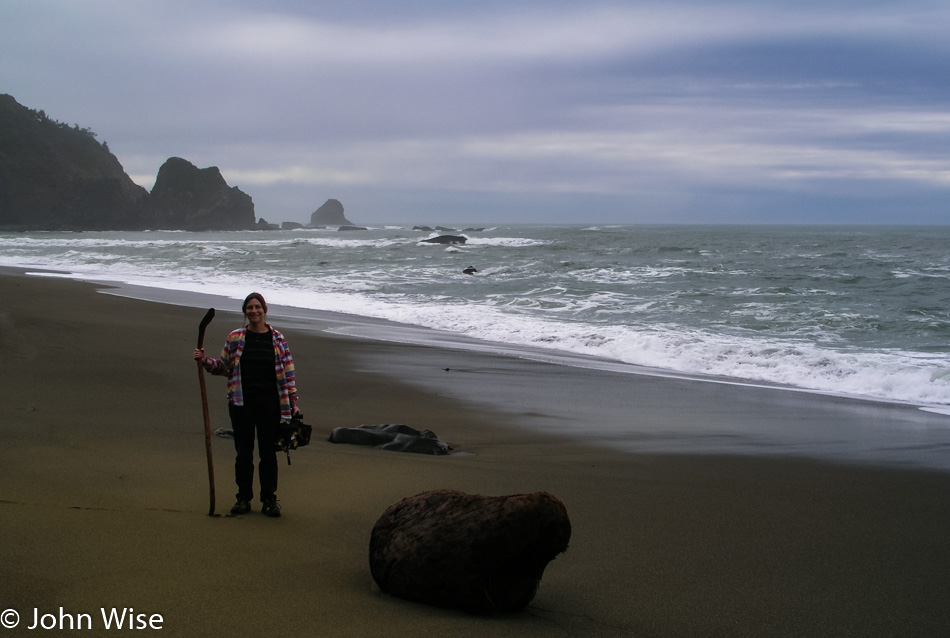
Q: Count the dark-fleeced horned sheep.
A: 0